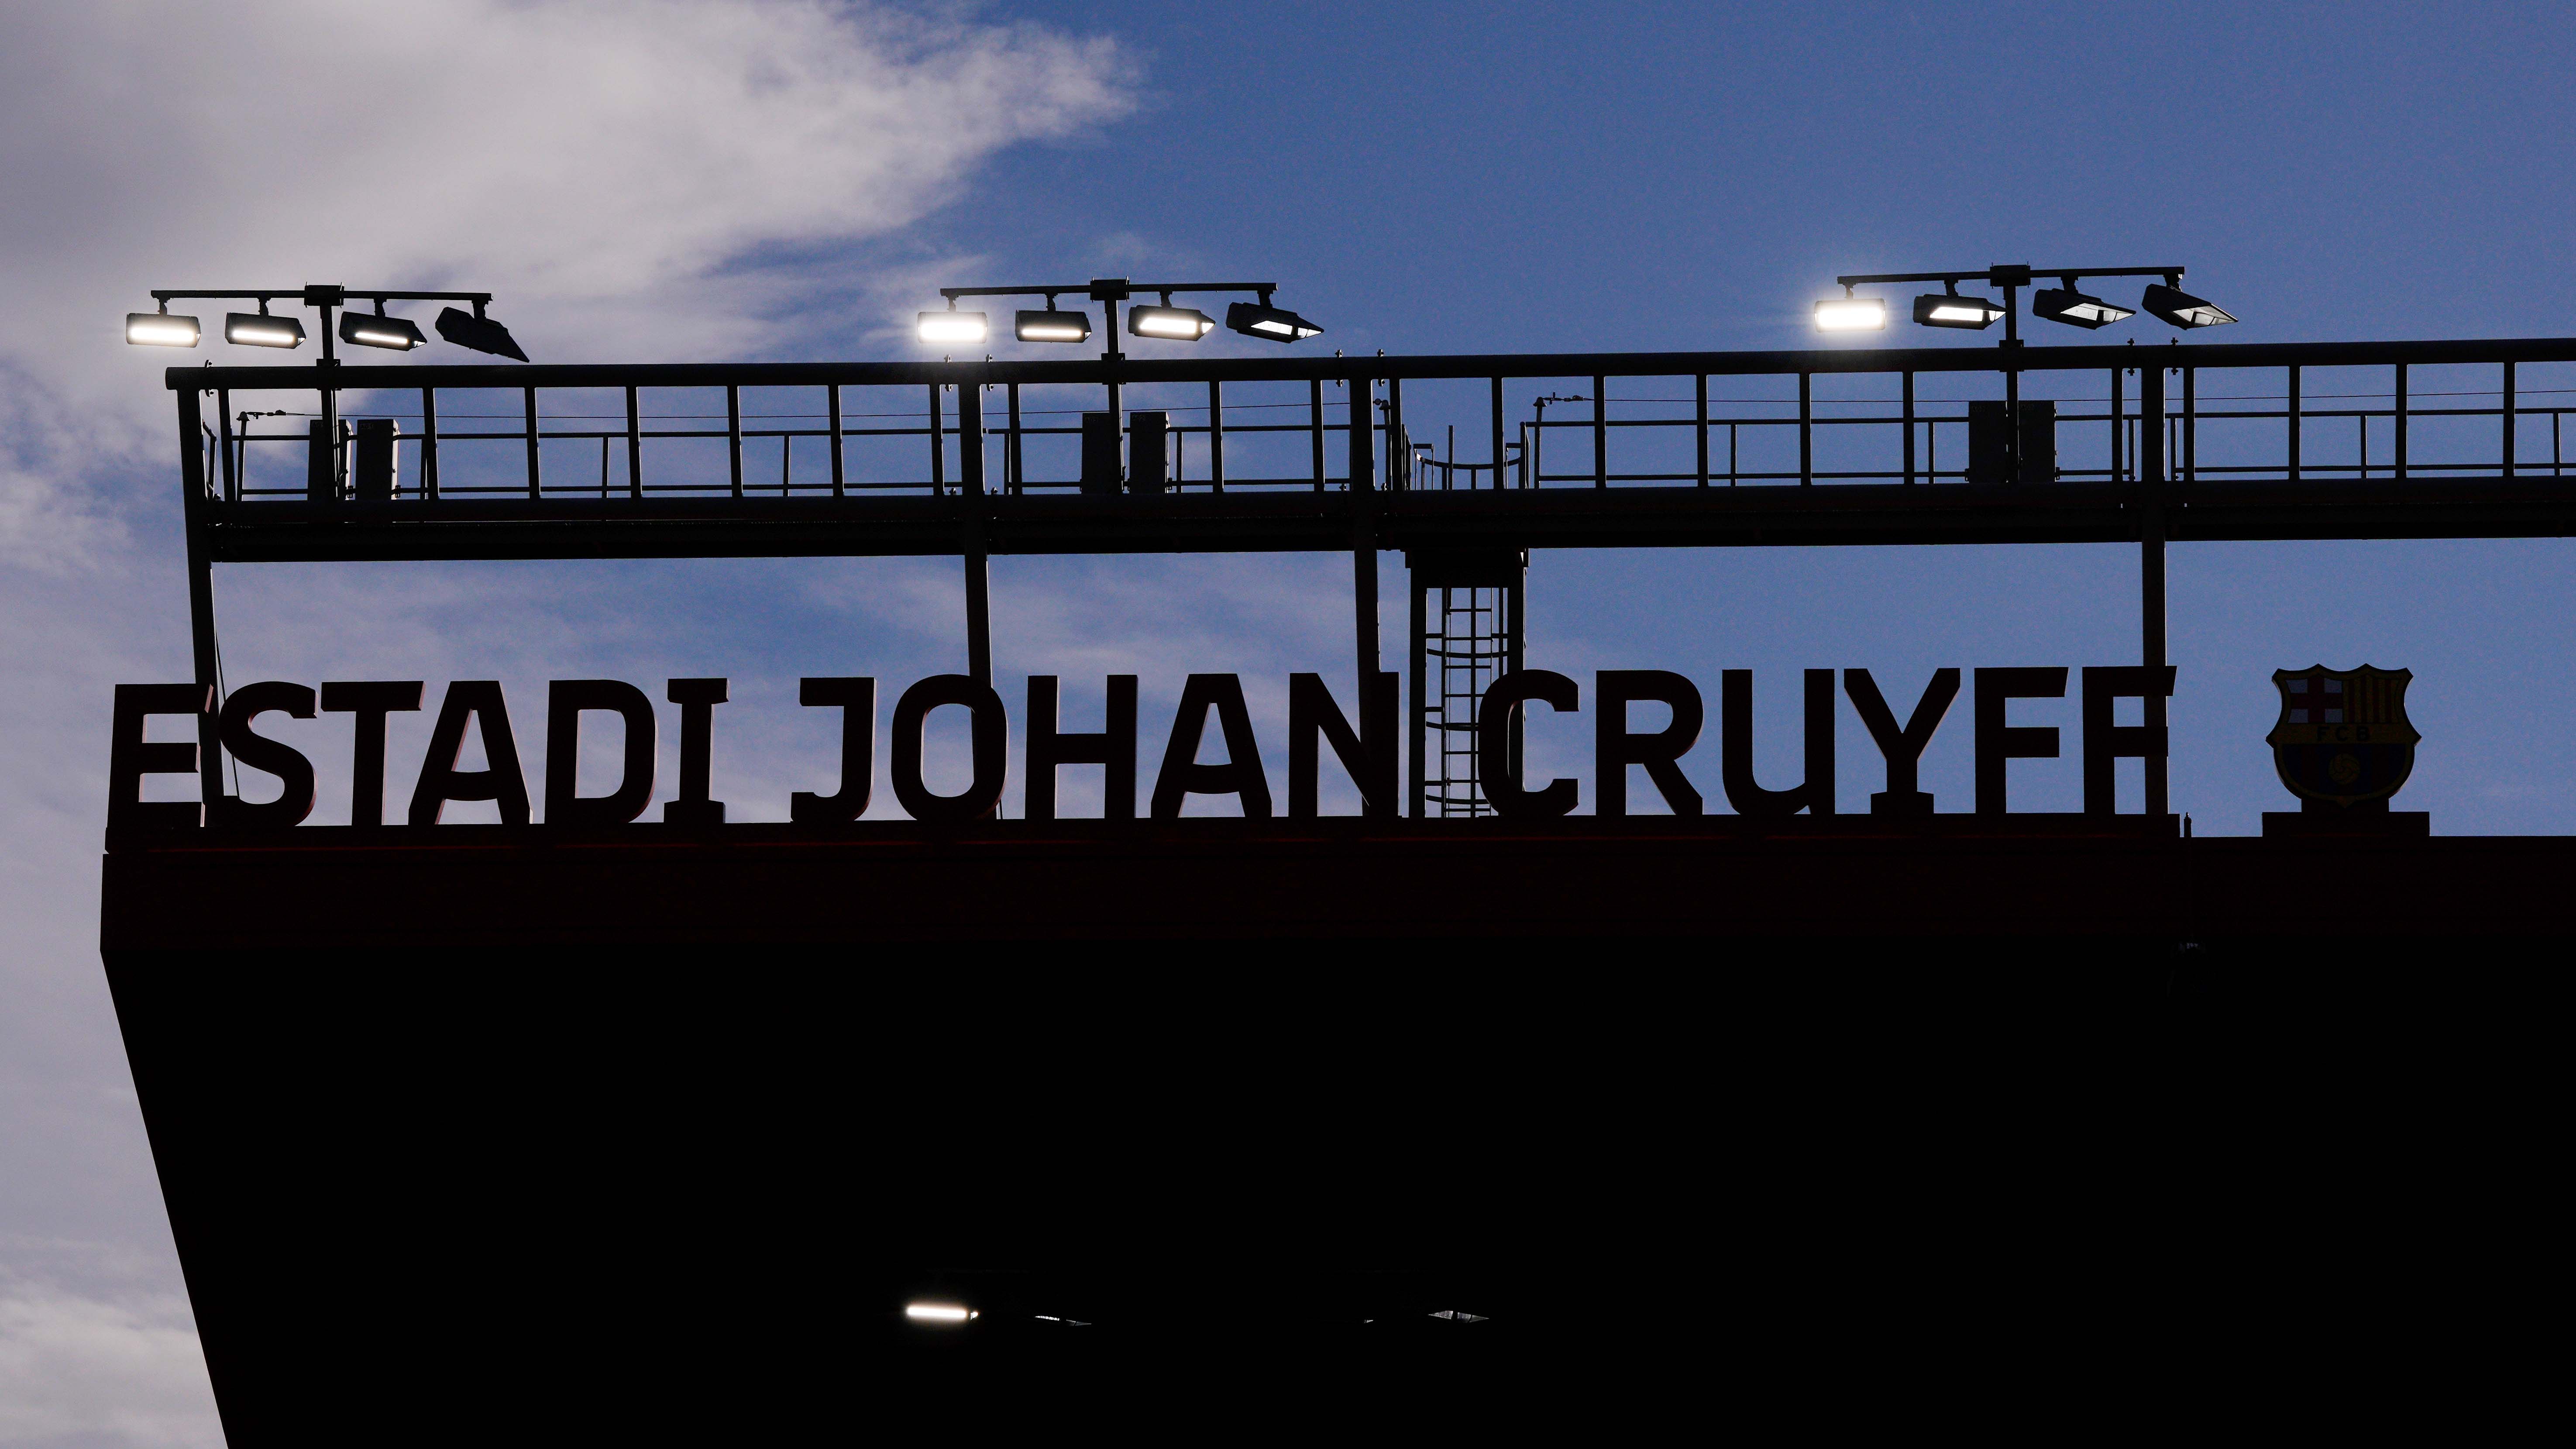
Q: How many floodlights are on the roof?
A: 12